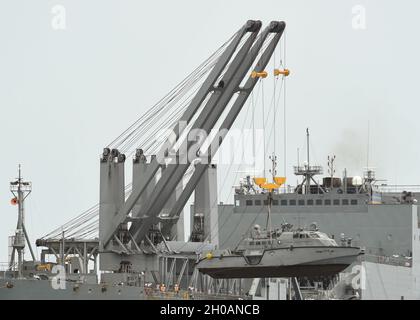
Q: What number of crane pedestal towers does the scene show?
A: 4